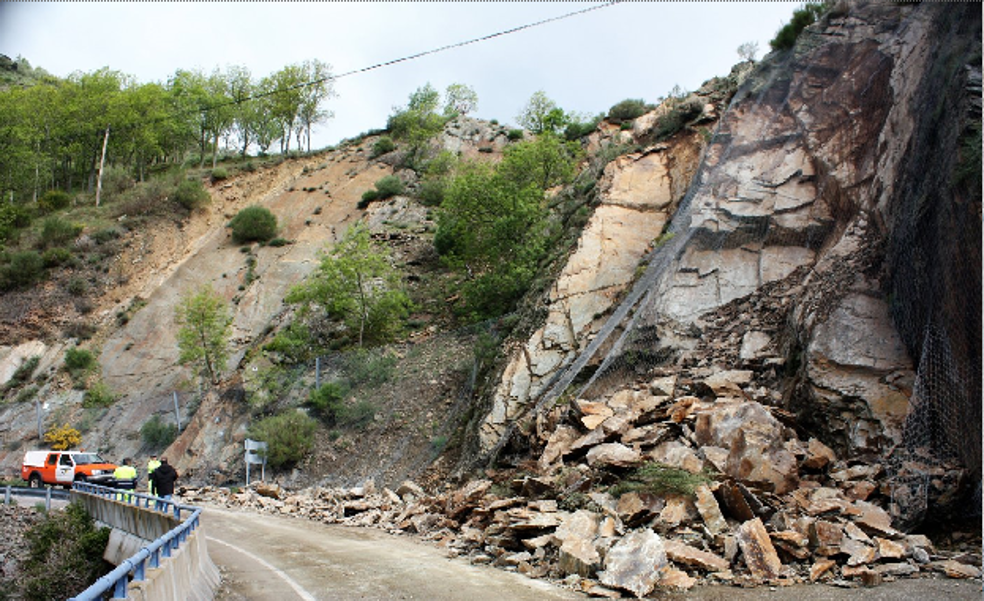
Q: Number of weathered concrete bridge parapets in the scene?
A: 1